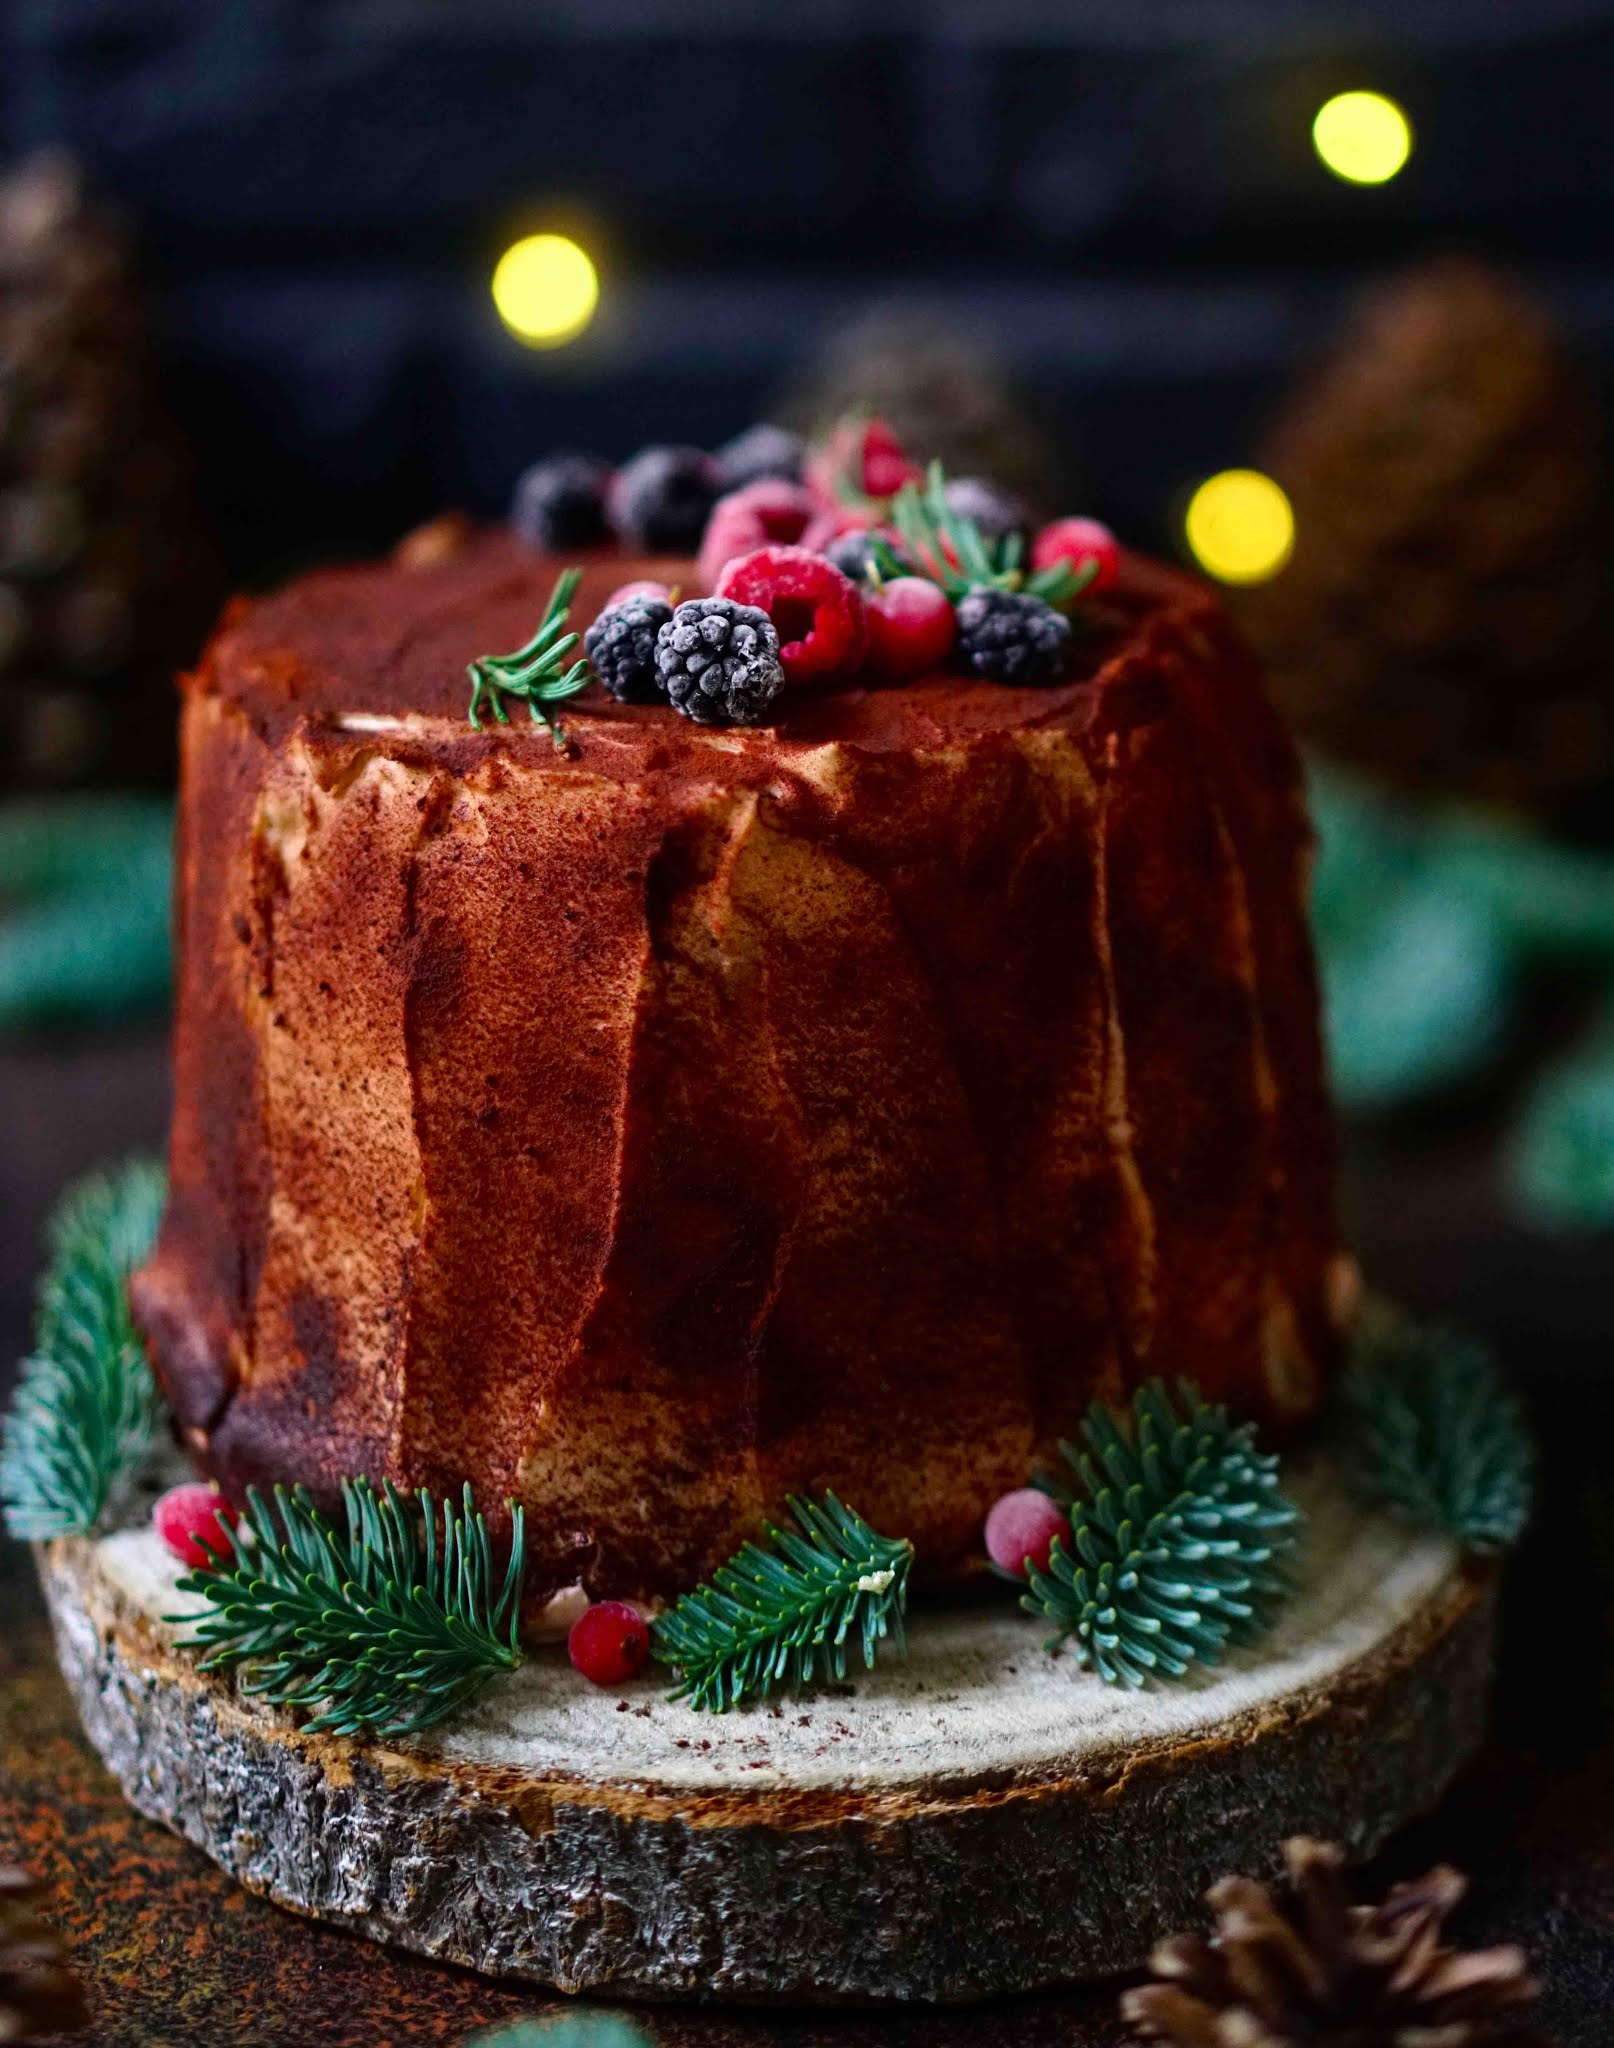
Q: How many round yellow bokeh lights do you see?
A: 3